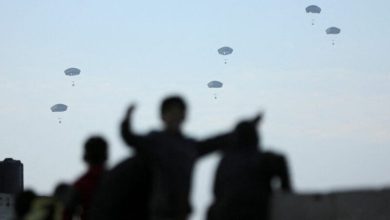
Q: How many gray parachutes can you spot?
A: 6